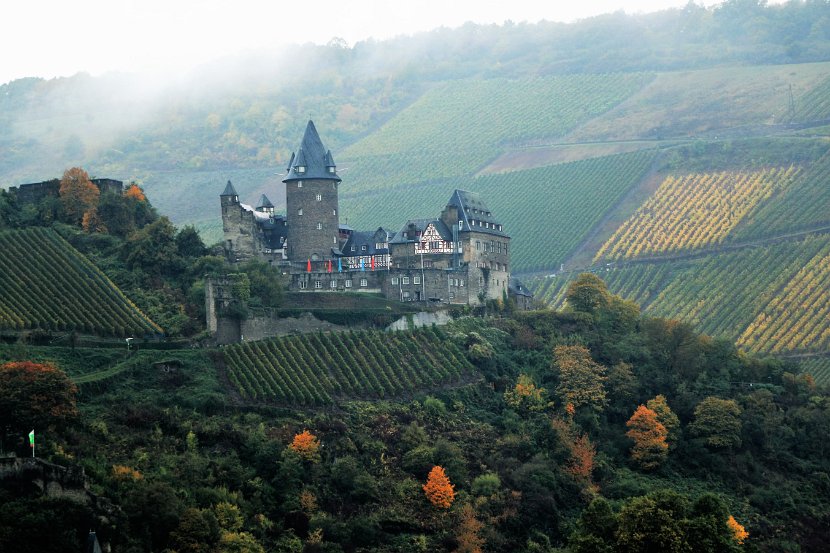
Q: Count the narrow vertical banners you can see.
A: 5